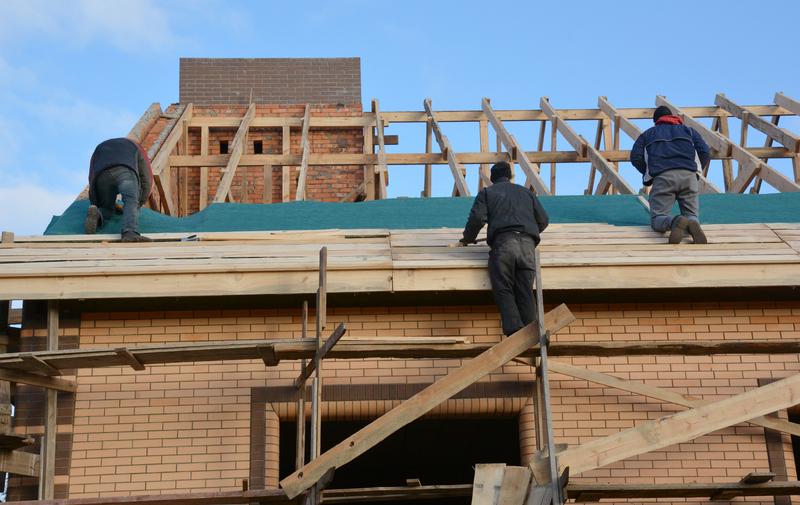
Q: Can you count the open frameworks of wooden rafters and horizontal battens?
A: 1